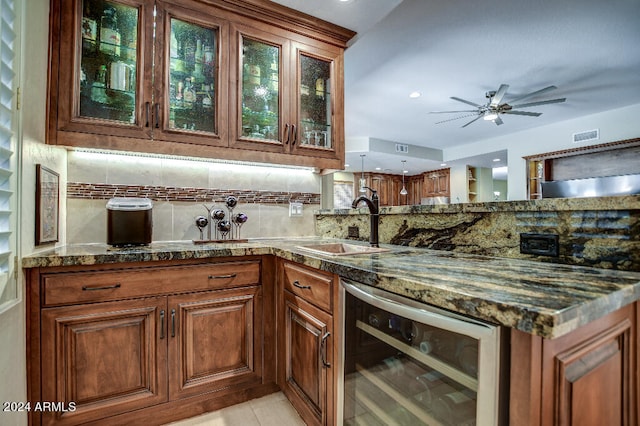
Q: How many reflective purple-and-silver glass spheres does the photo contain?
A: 5